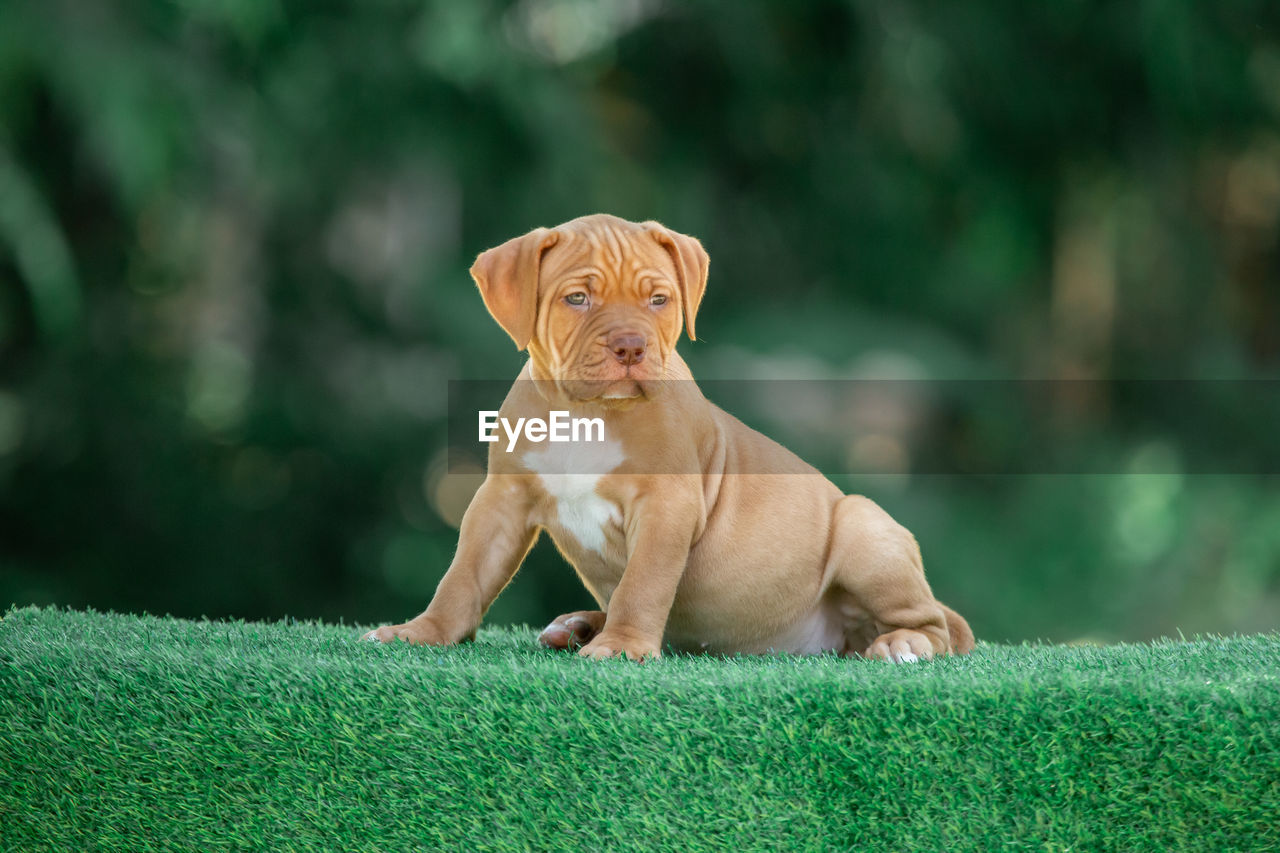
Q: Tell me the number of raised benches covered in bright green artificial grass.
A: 1